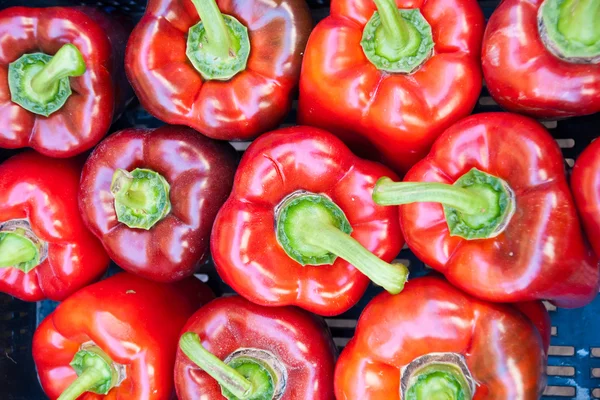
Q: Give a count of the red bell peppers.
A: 12